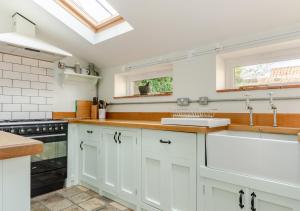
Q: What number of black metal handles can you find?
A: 7